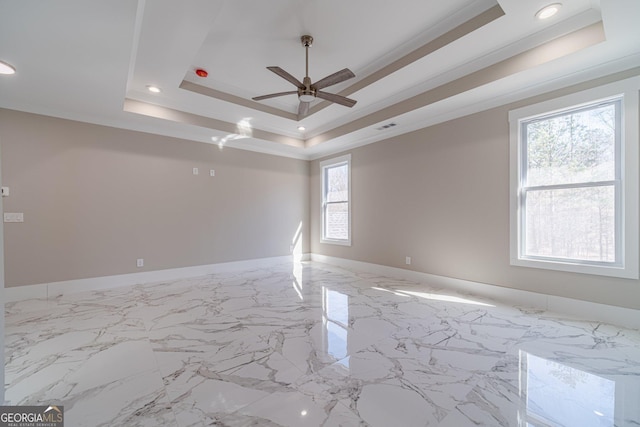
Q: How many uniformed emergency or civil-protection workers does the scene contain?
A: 0